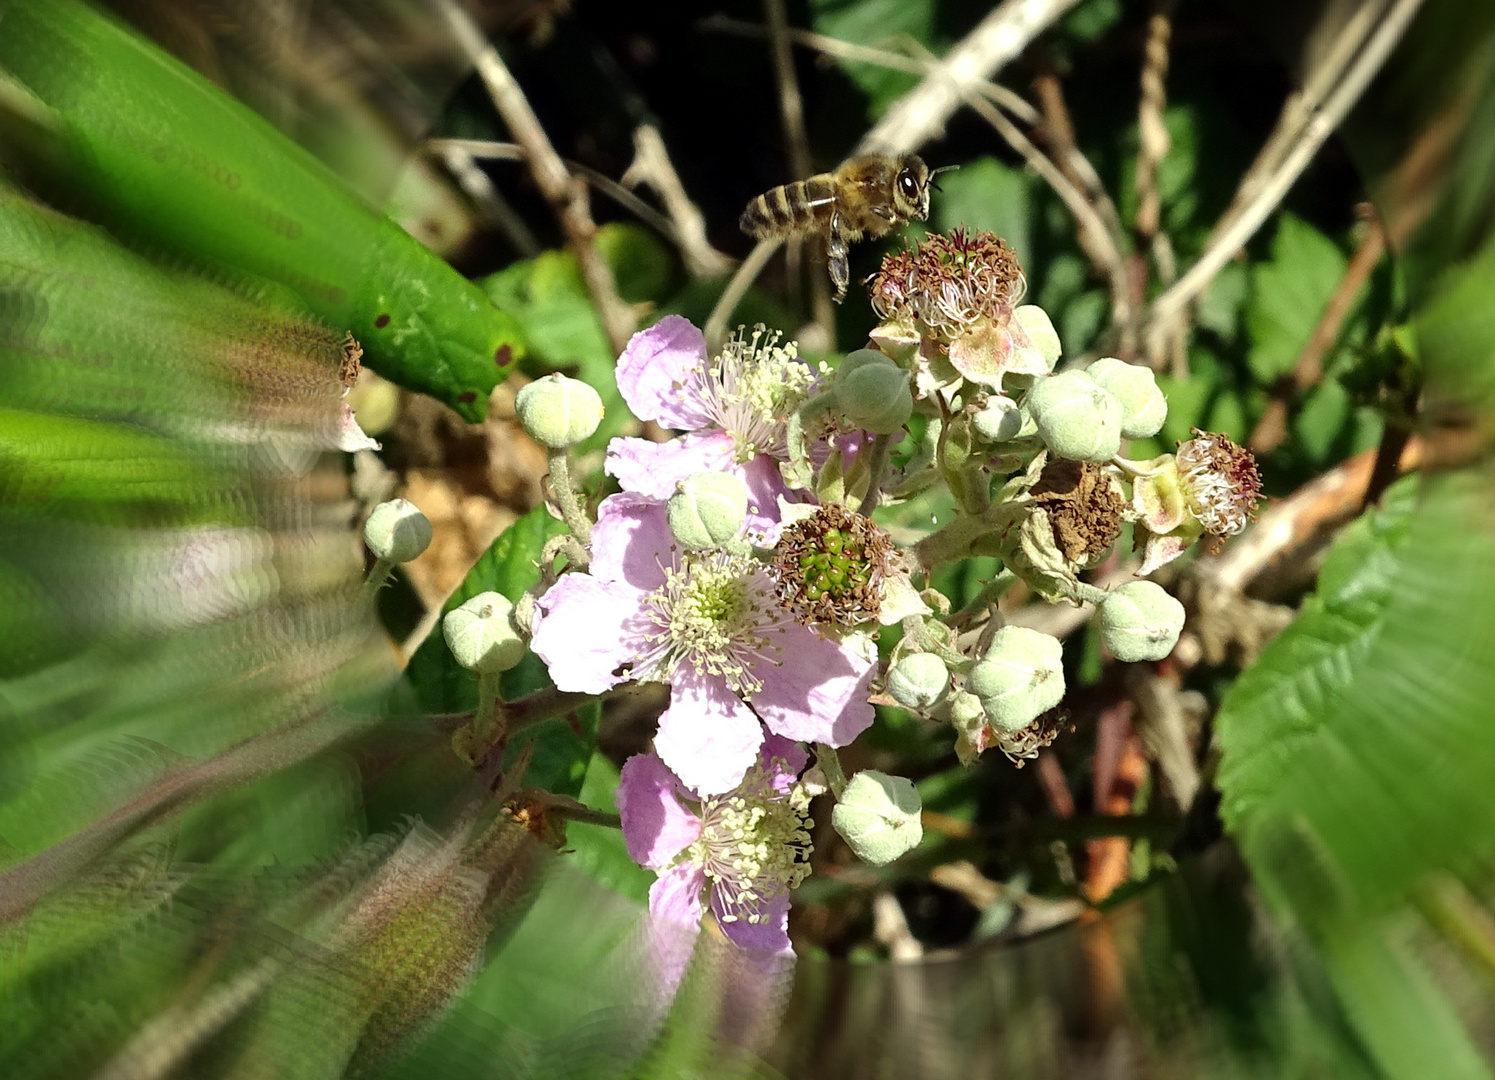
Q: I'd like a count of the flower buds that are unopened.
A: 13